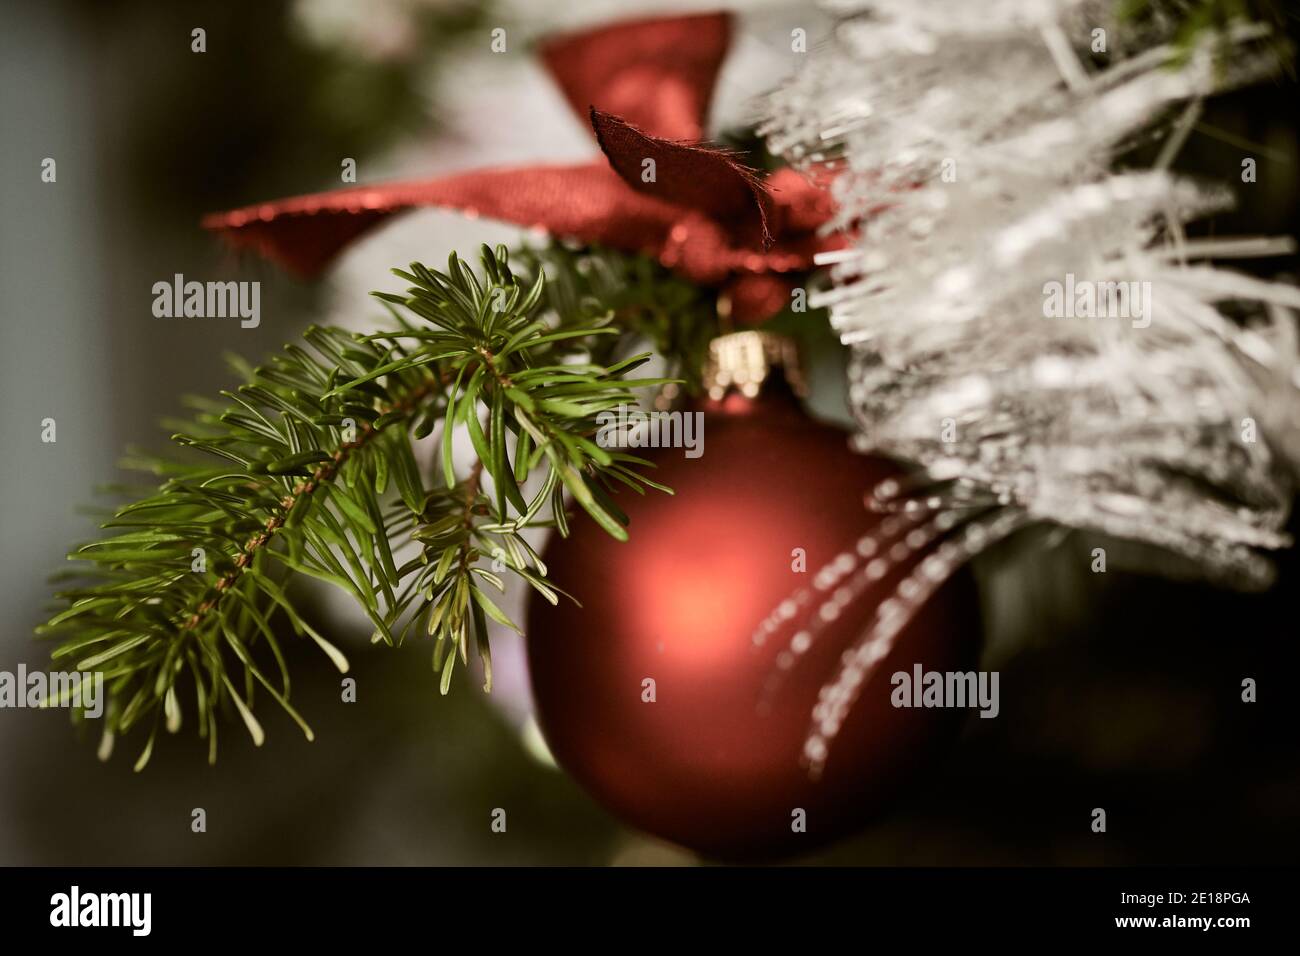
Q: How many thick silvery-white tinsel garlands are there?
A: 1